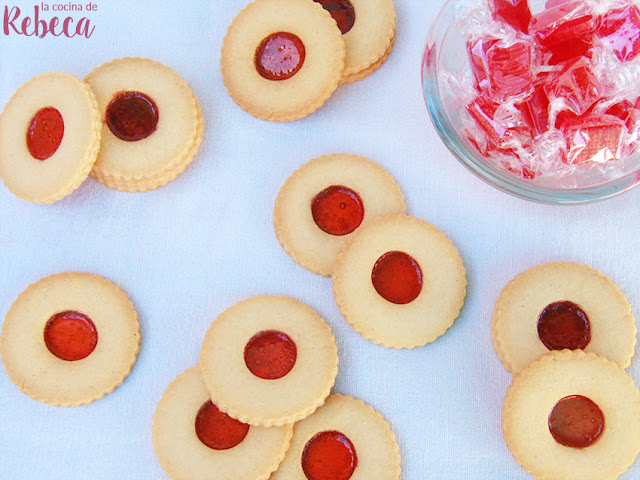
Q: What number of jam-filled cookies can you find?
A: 12